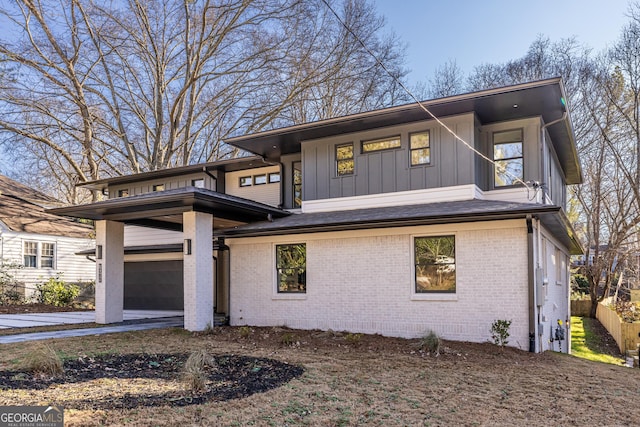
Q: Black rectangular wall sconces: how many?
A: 2